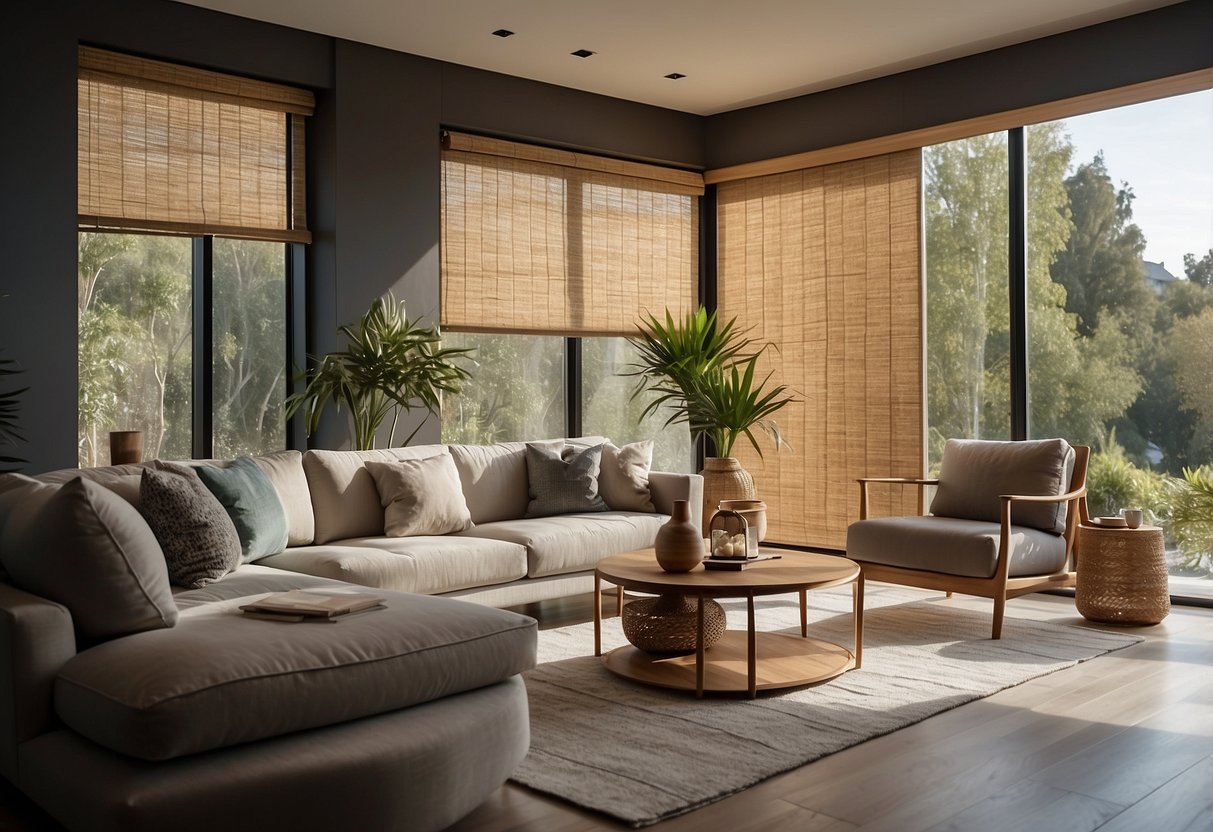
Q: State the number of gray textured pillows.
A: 2